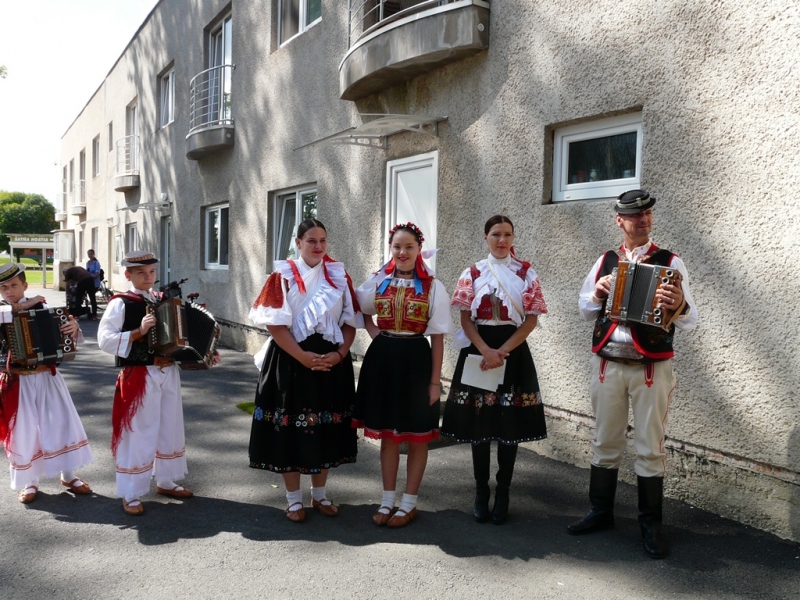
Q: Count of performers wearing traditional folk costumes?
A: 6